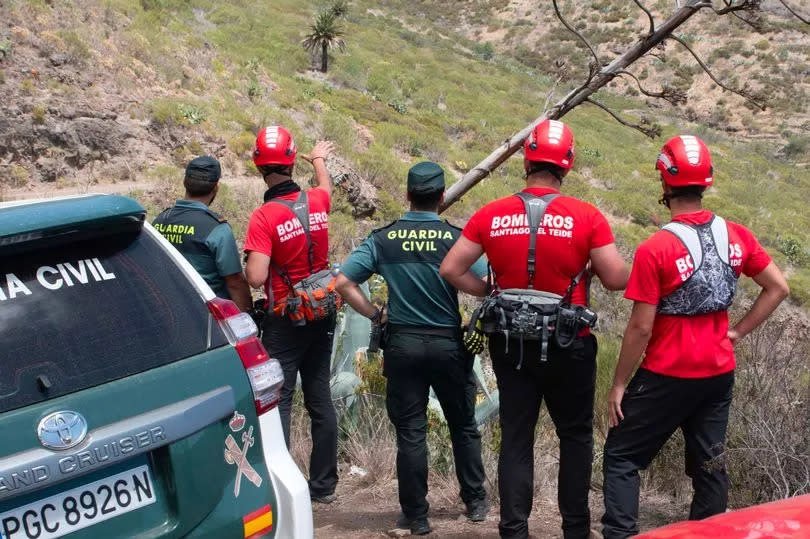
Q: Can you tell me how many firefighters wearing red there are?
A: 3